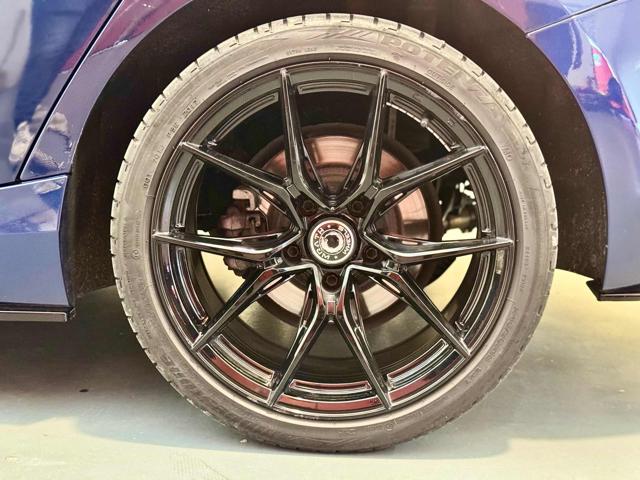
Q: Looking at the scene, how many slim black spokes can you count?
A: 10